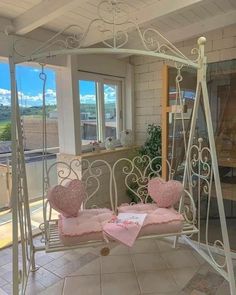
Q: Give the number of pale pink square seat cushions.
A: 2